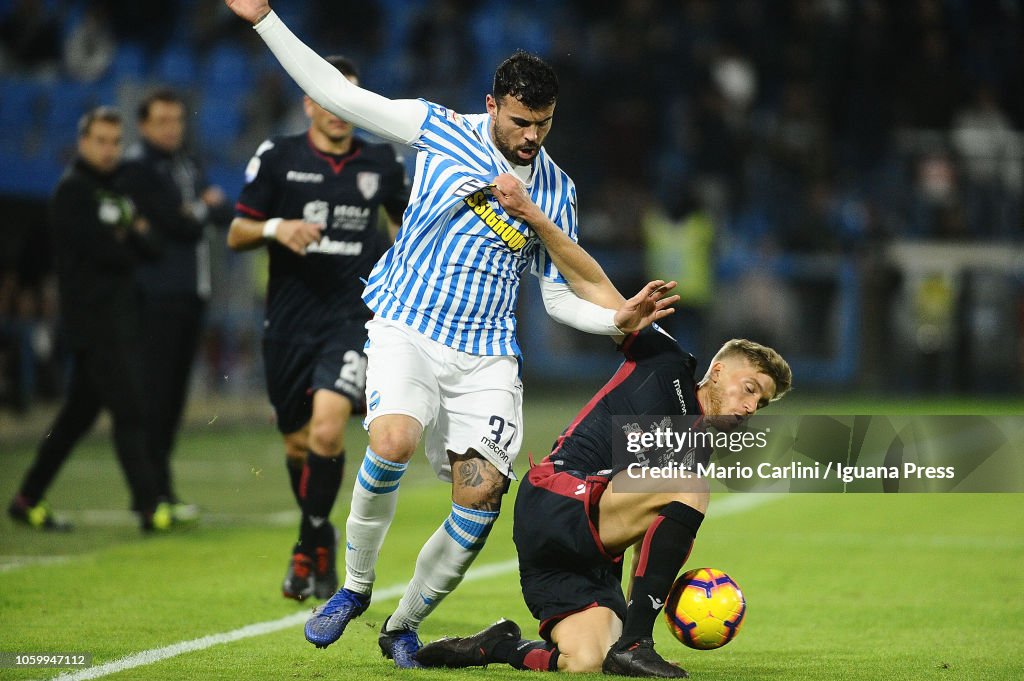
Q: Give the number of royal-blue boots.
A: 2